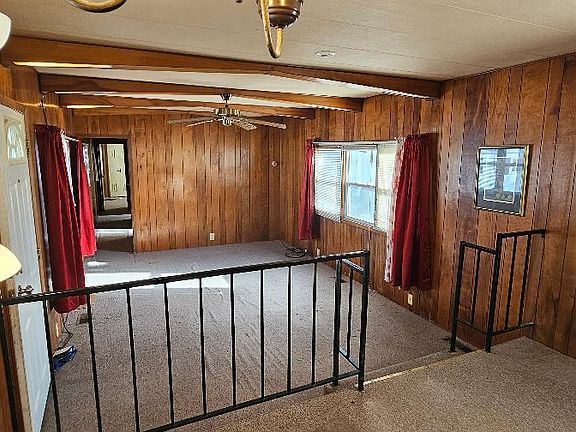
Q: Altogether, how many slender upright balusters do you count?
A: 13